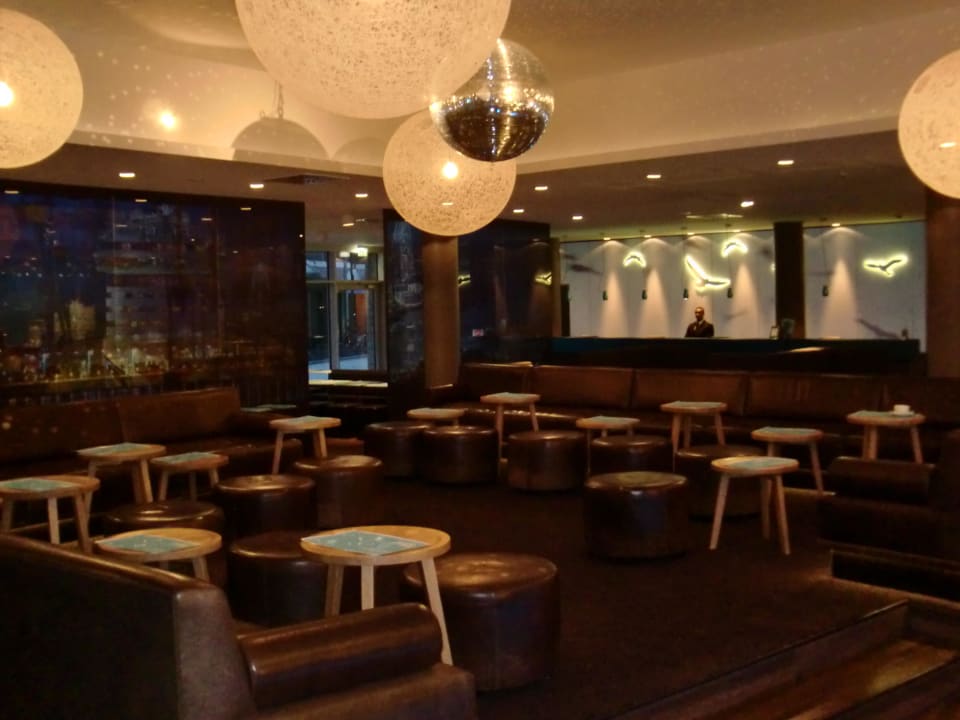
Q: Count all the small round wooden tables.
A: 13